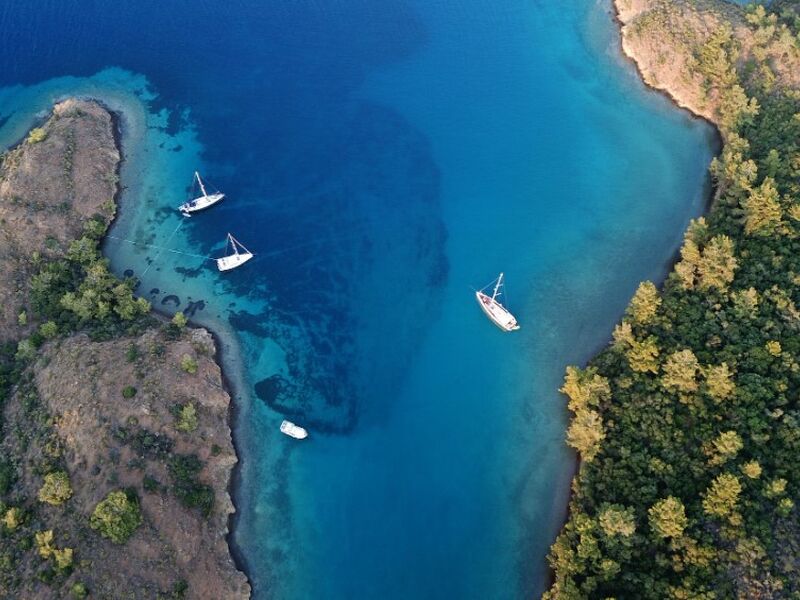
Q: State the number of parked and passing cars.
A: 0